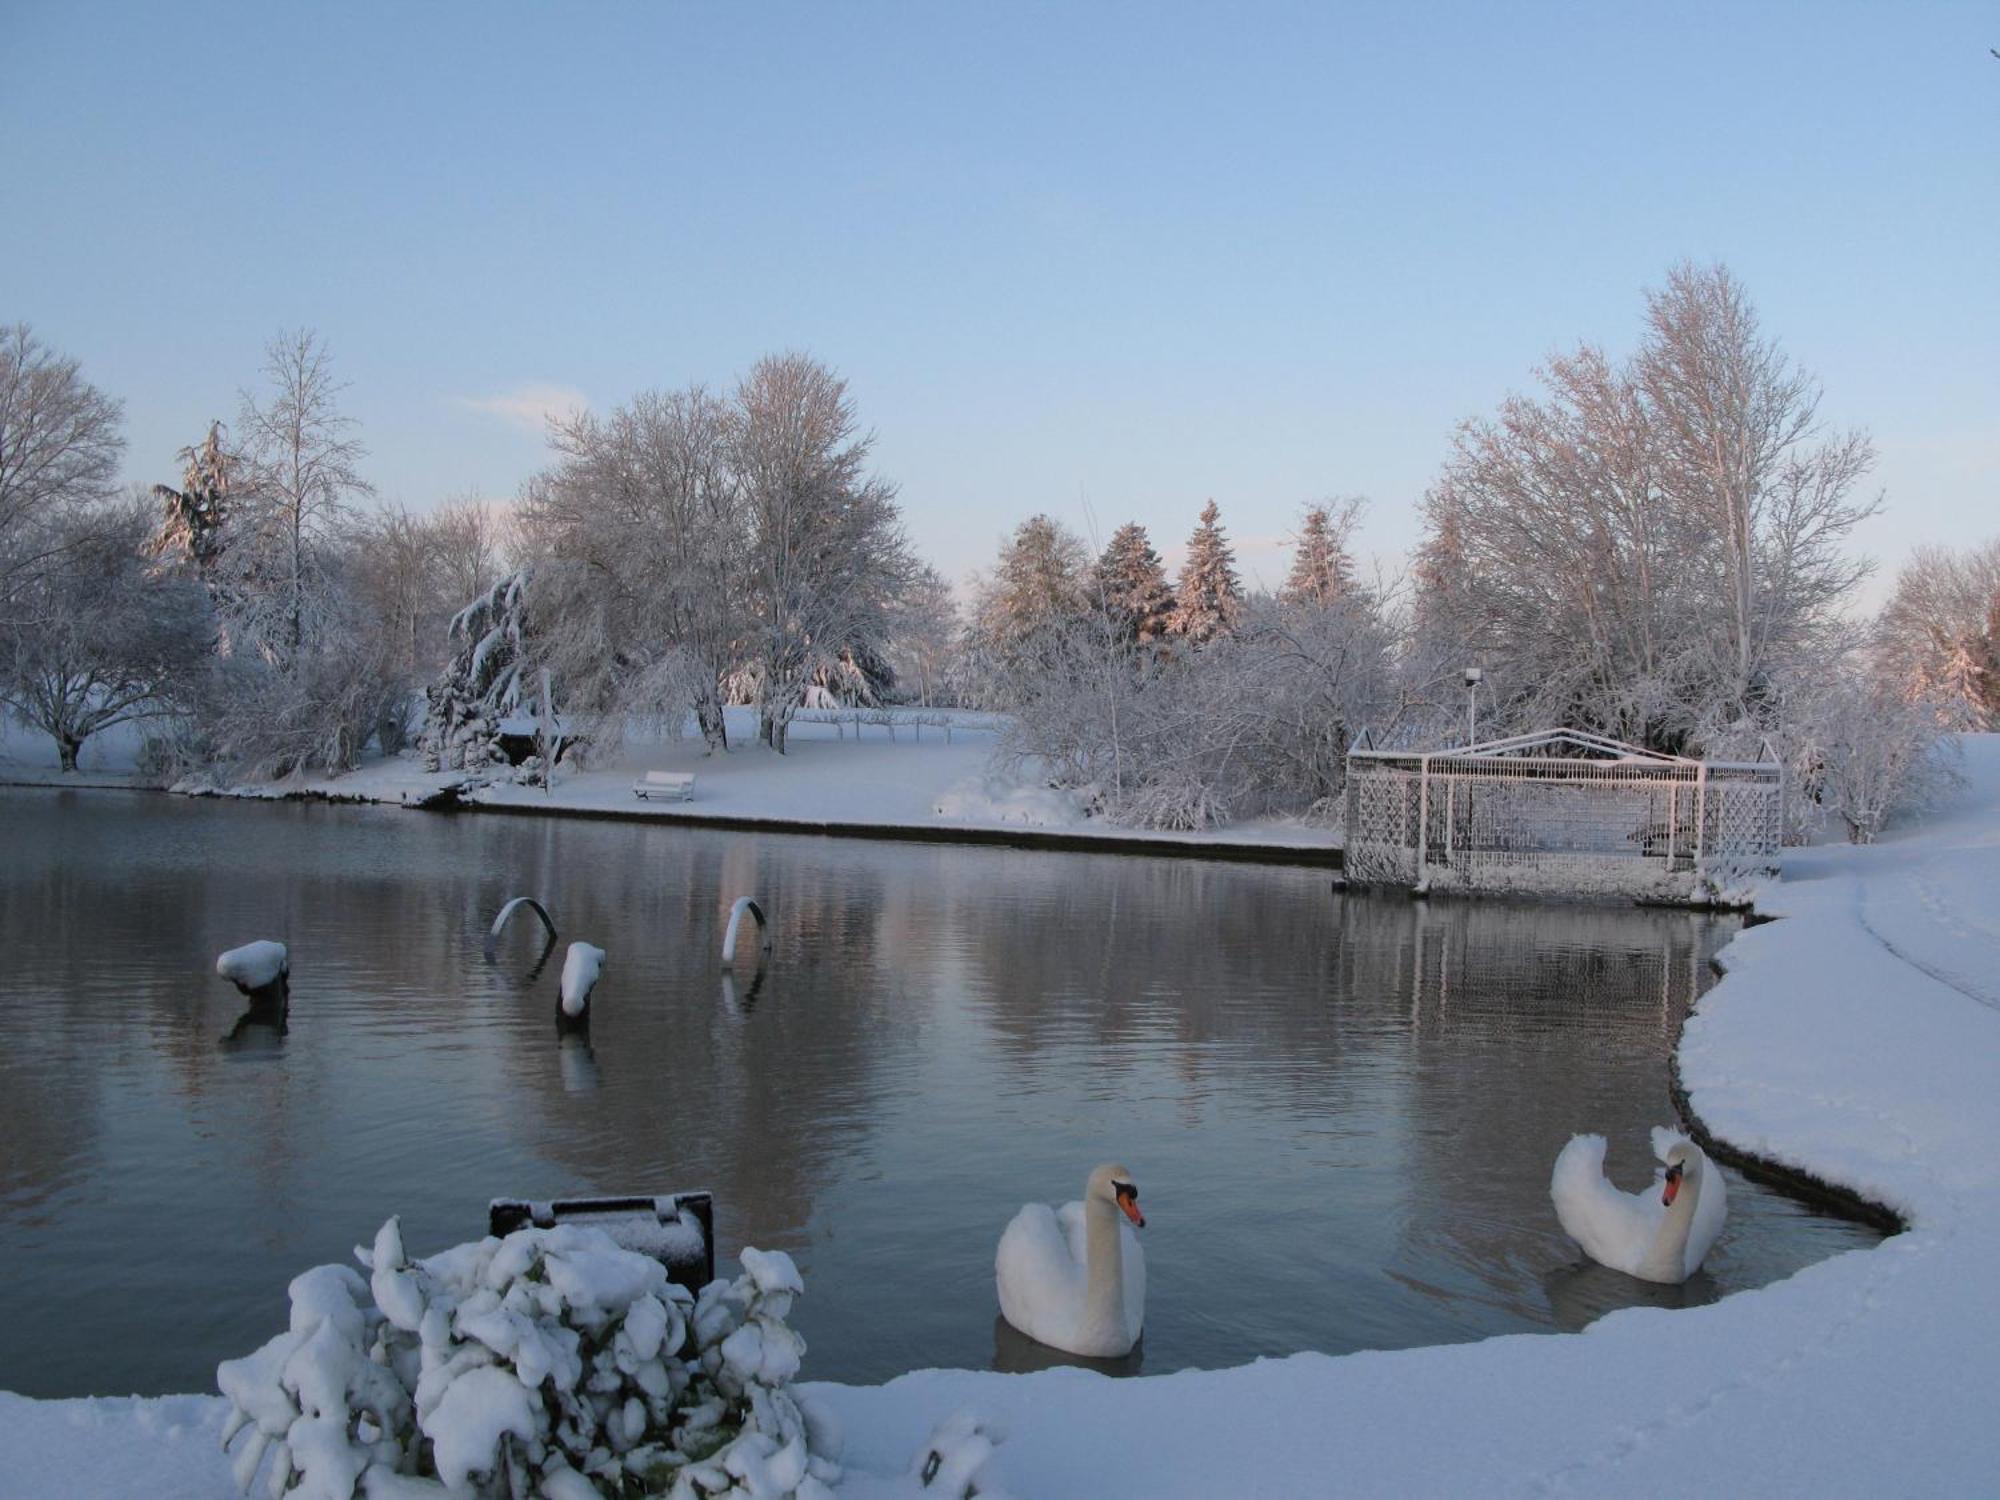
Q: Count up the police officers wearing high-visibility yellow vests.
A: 0